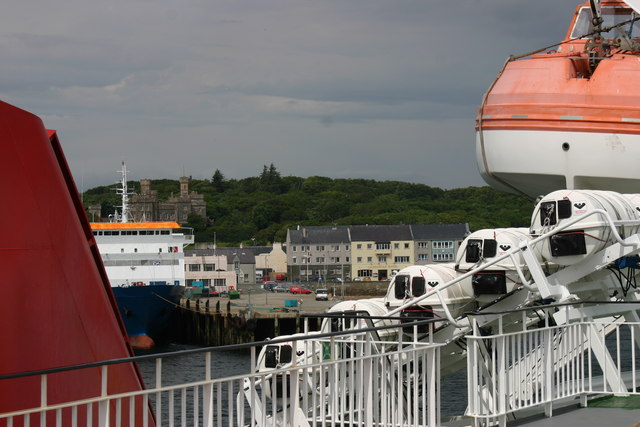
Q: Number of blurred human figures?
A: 0